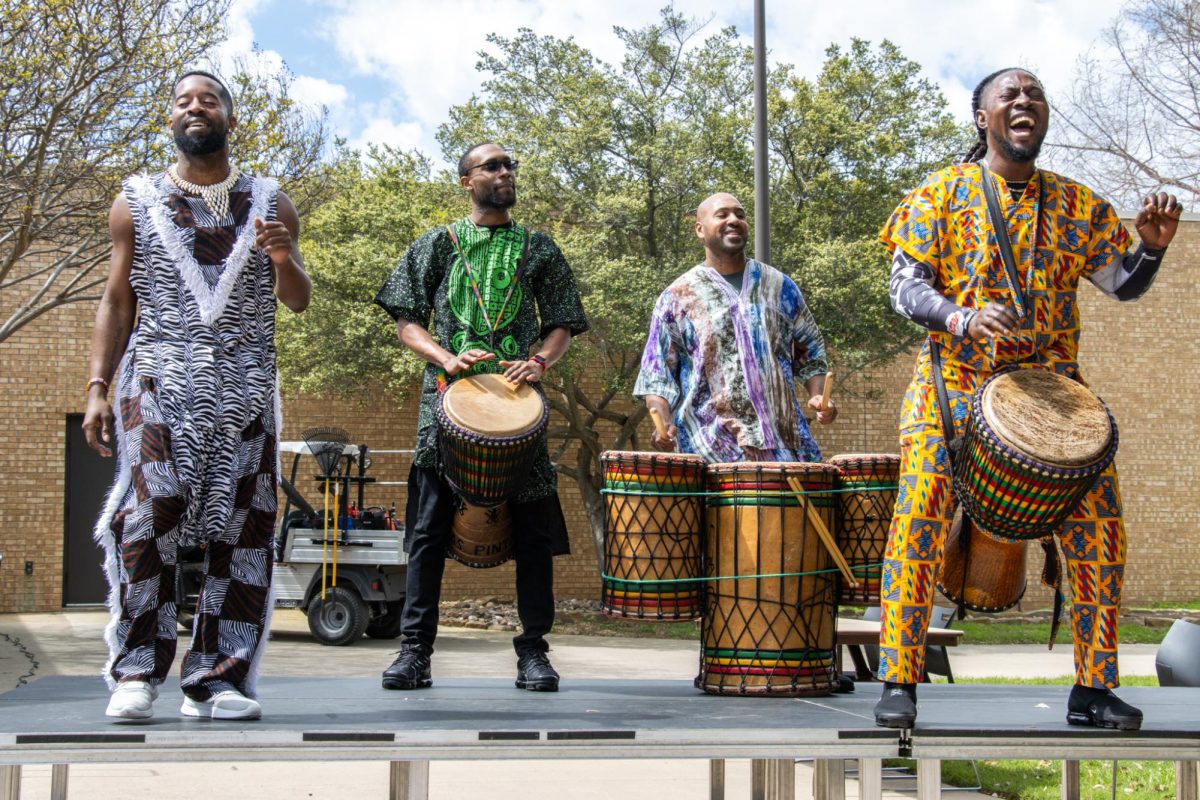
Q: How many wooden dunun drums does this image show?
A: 3